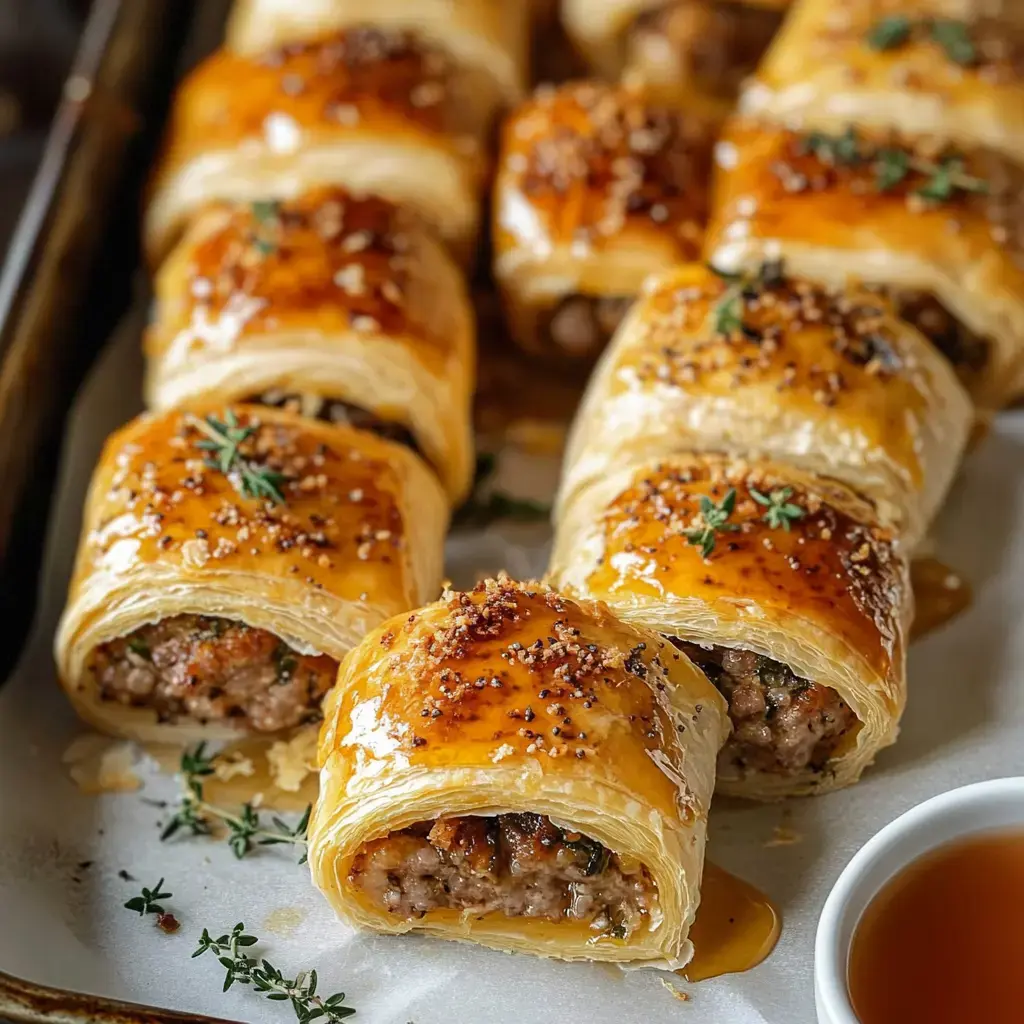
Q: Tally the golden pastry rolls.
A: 11